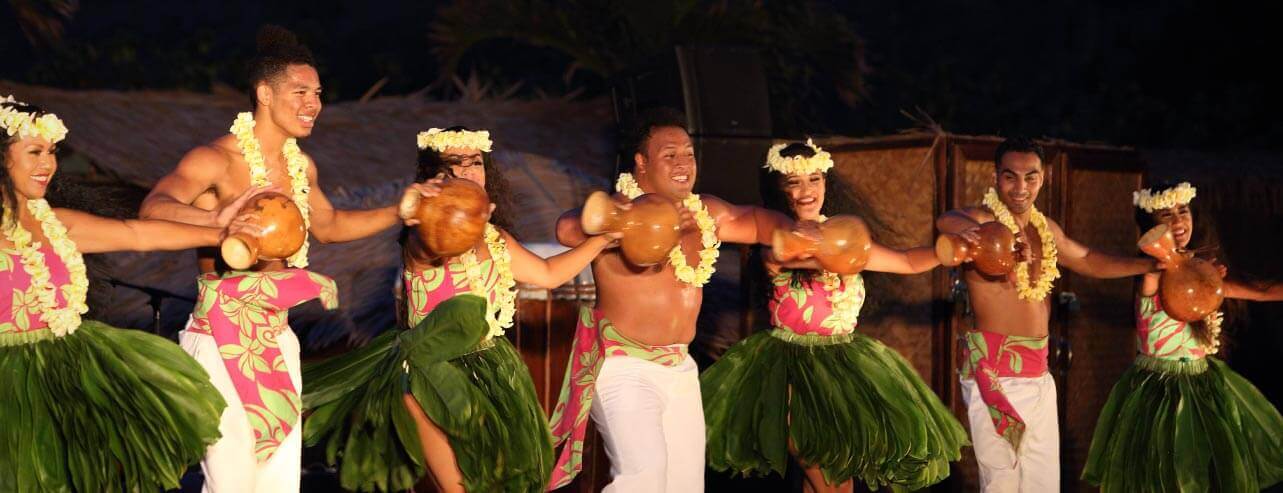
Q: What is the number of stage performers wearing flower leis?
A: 7